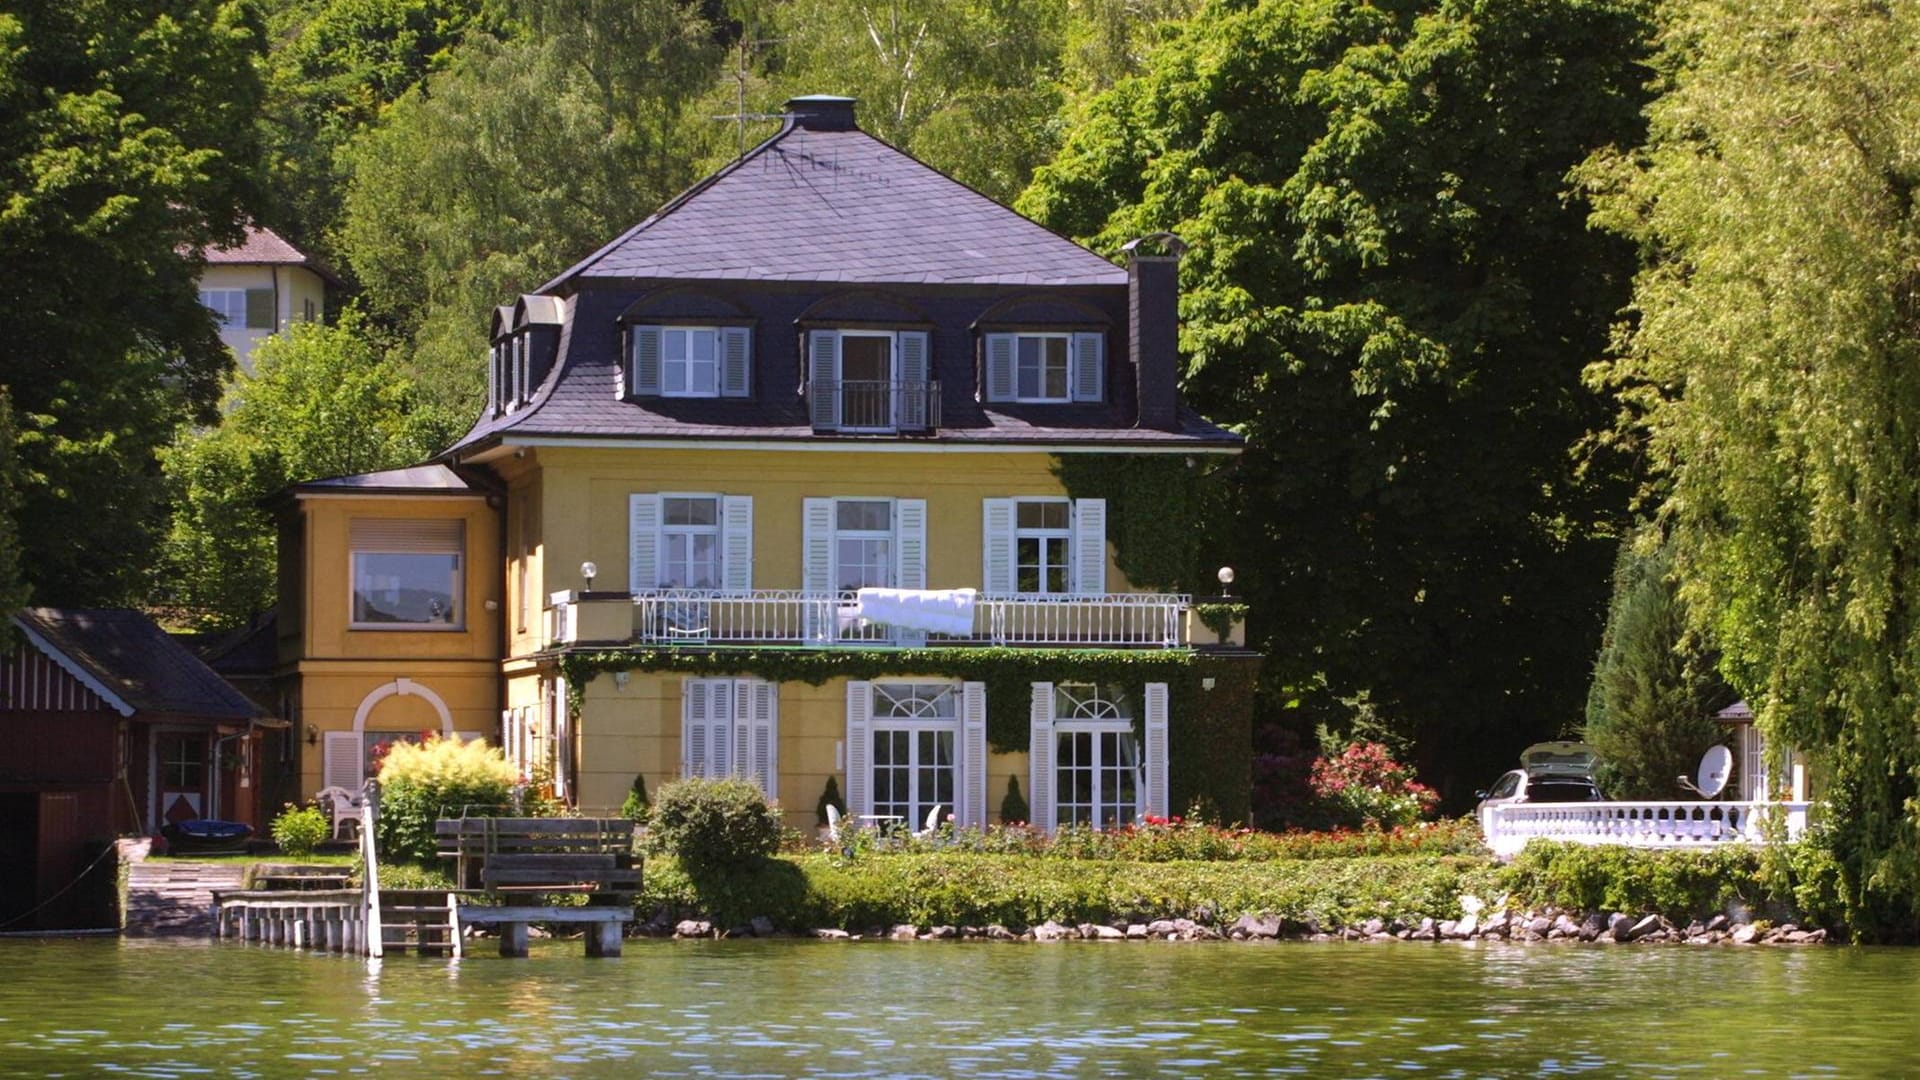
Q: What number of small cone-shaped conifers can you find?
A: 3